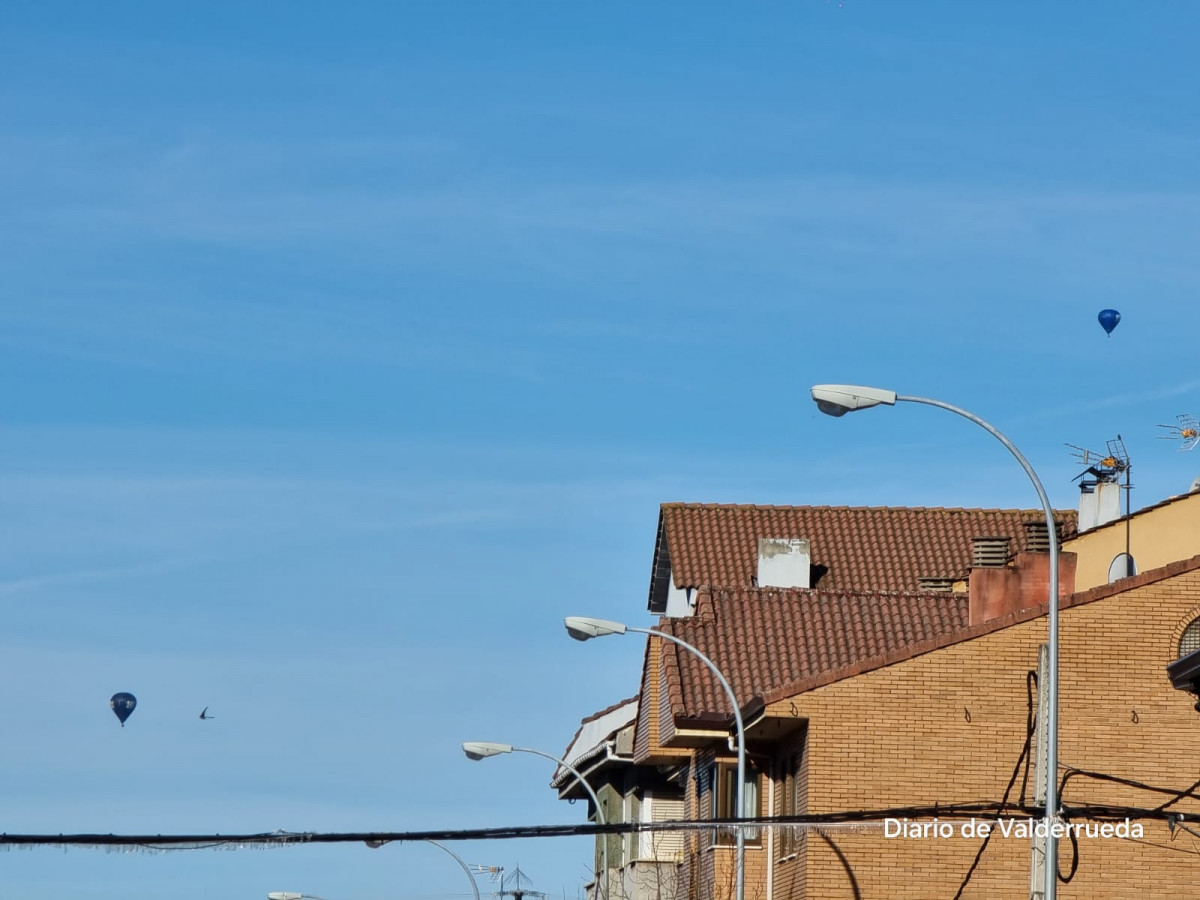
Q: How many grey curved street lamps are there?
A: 5